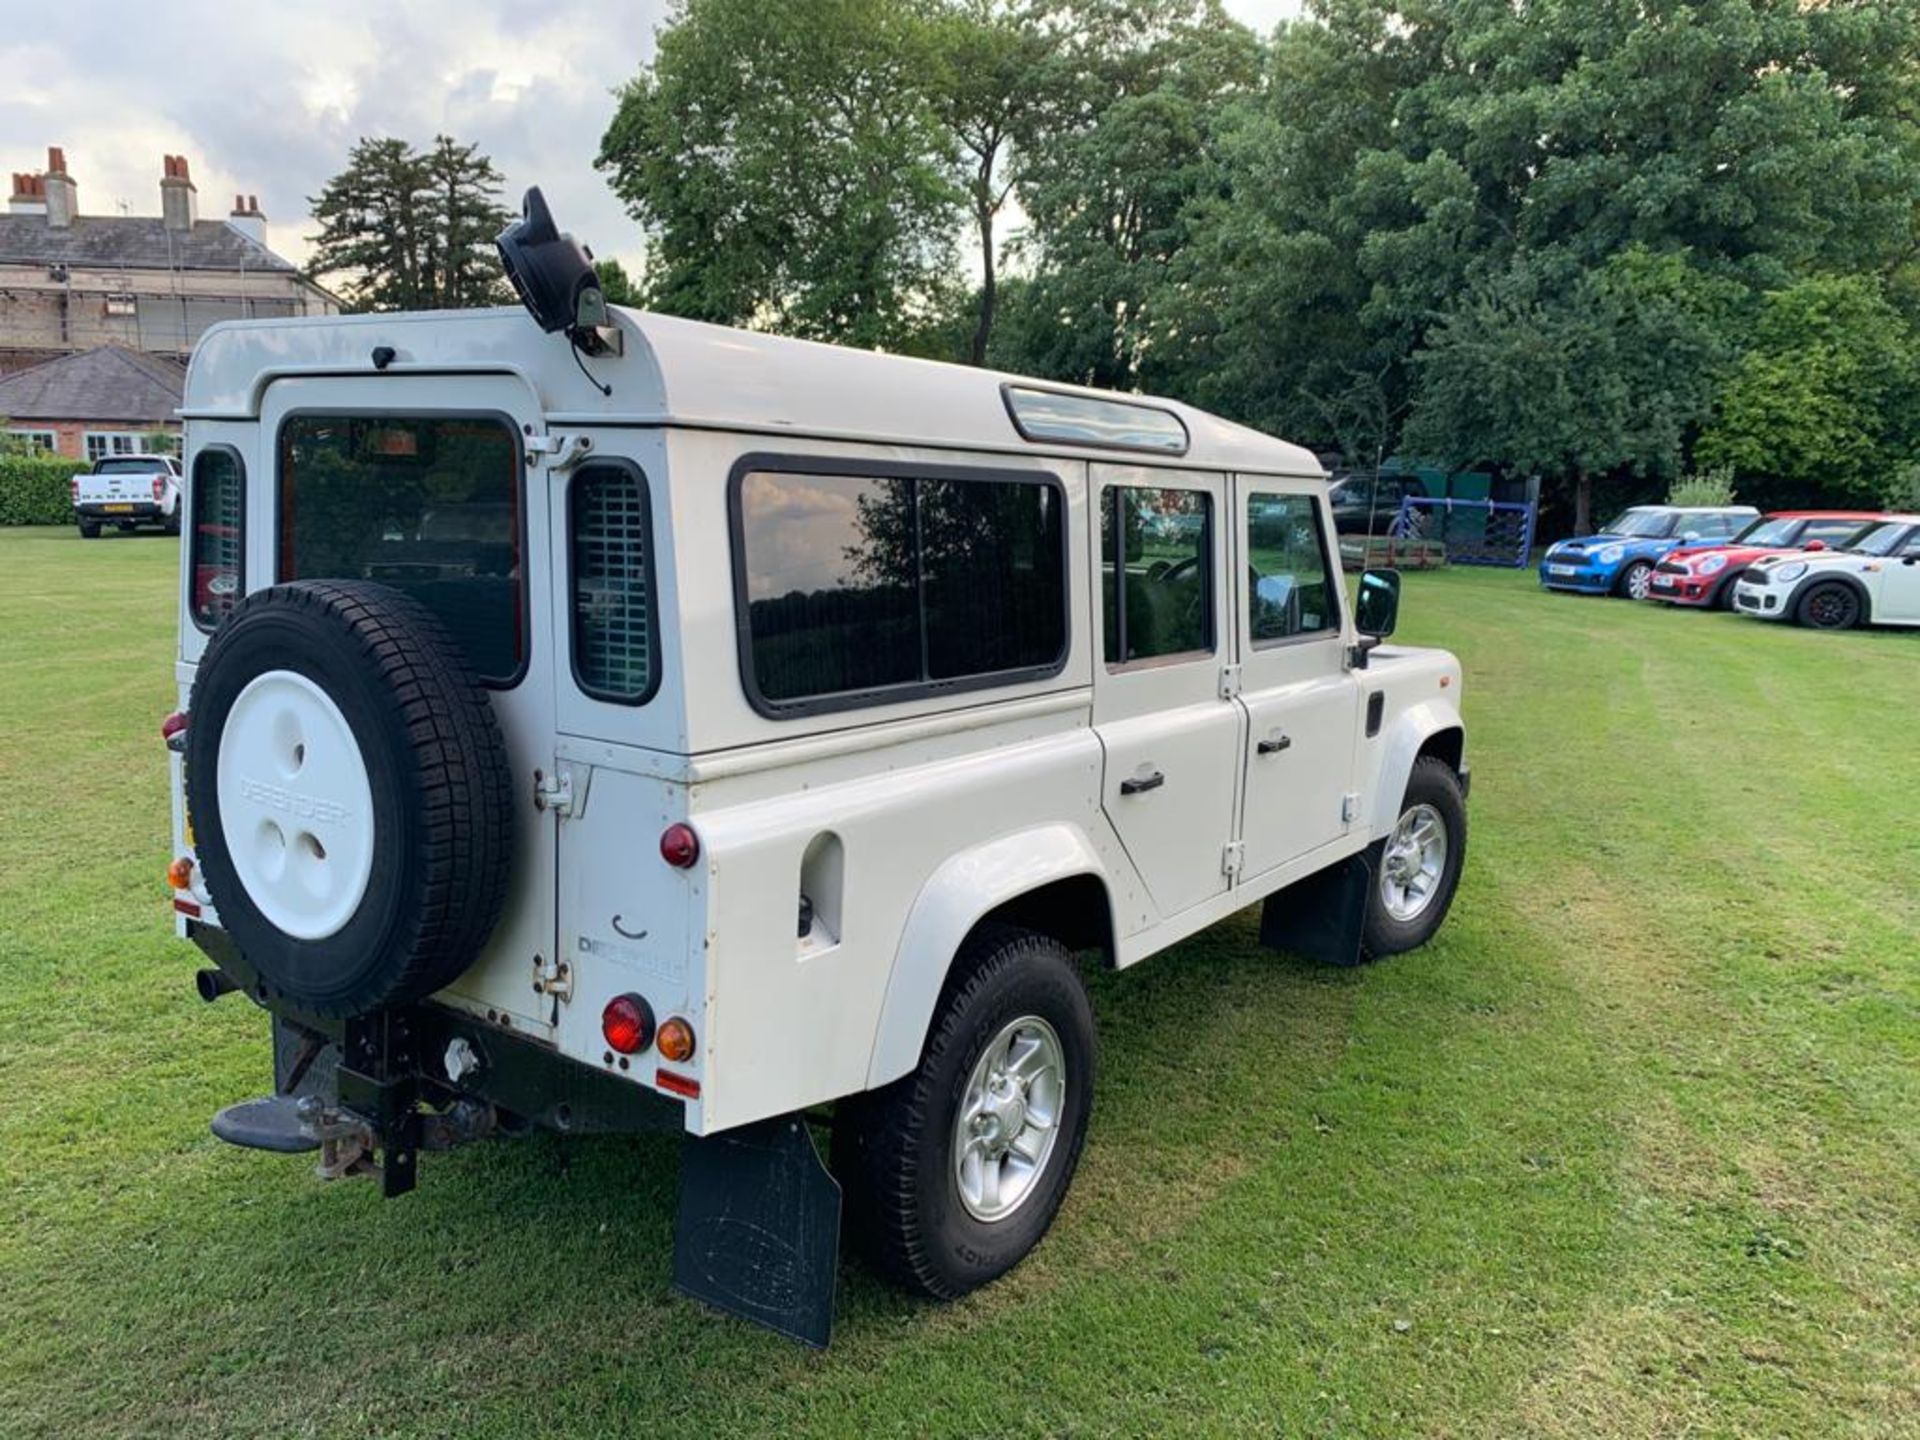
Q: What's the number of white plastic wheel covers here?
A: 1